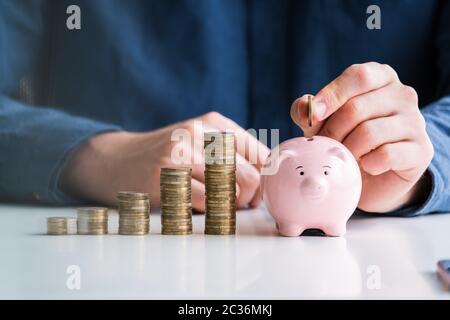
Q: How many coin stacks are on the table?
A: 5